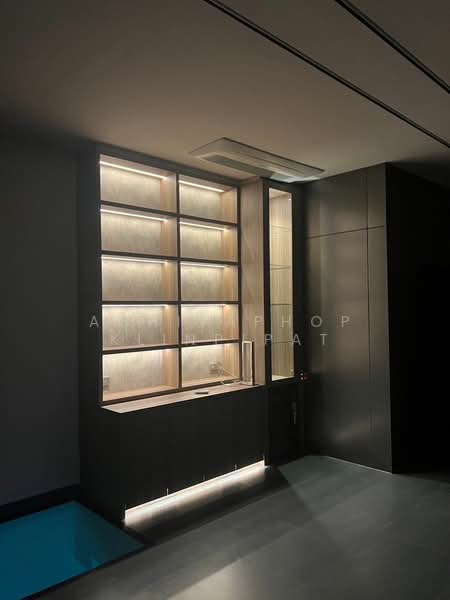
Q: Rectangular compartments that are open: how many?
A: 10